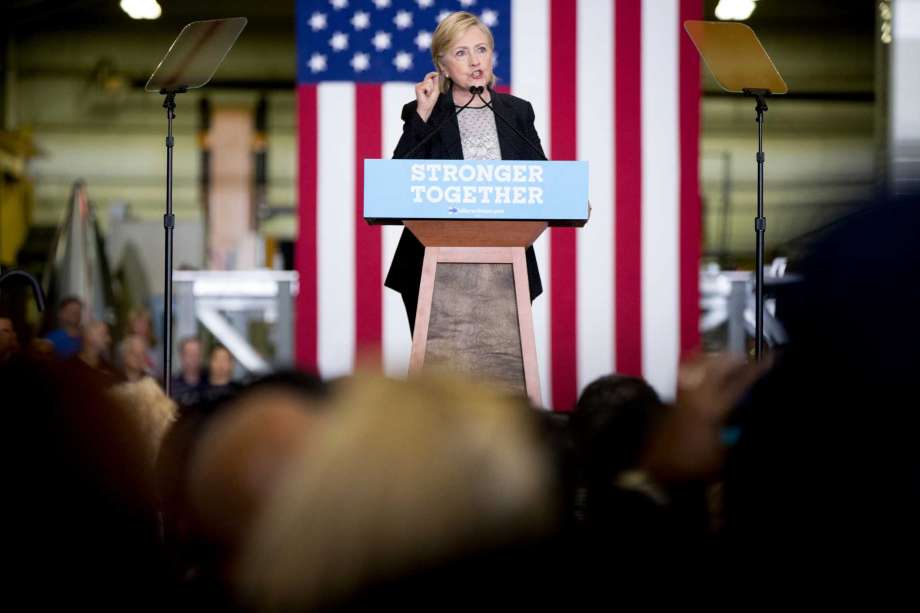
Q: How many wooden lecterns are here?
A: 1